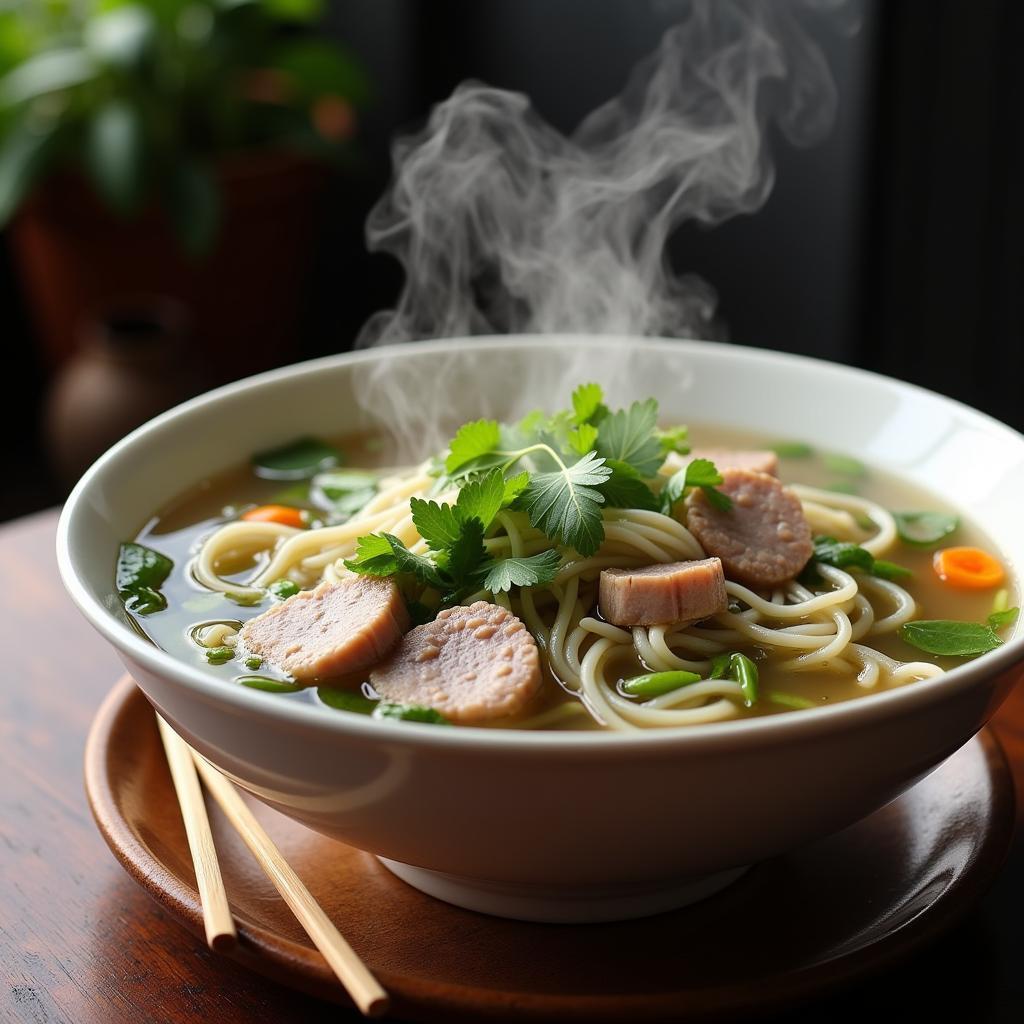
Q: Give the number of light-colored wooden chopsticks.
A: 2